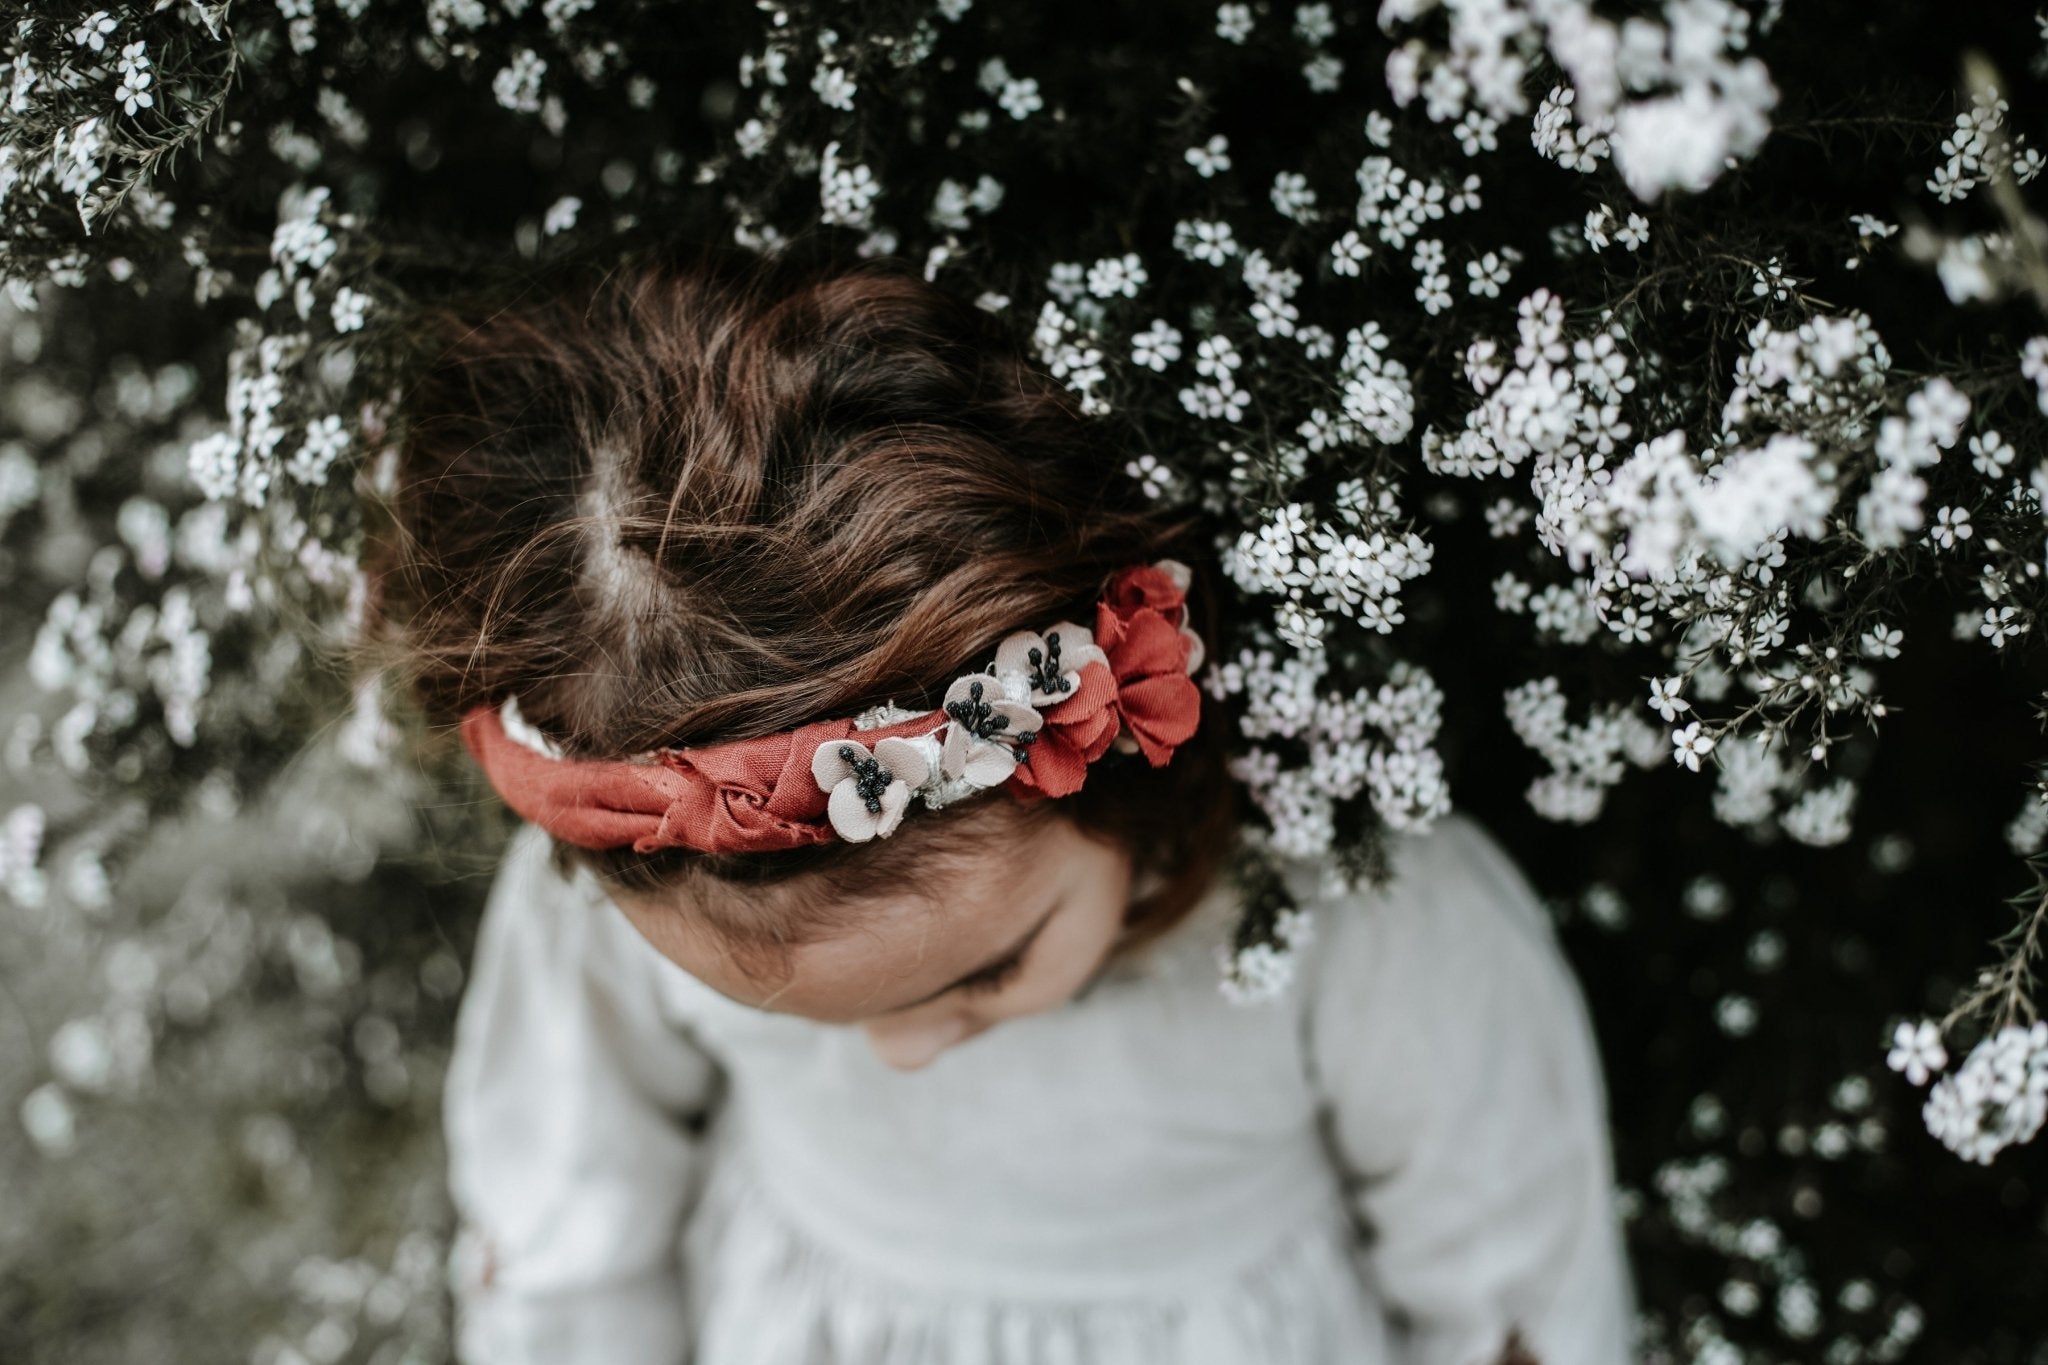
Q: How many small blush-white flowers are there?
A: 3